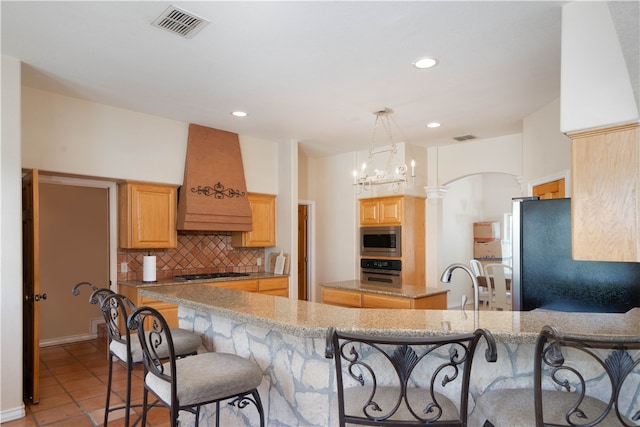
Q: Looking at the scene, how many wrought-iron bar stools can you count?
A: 4